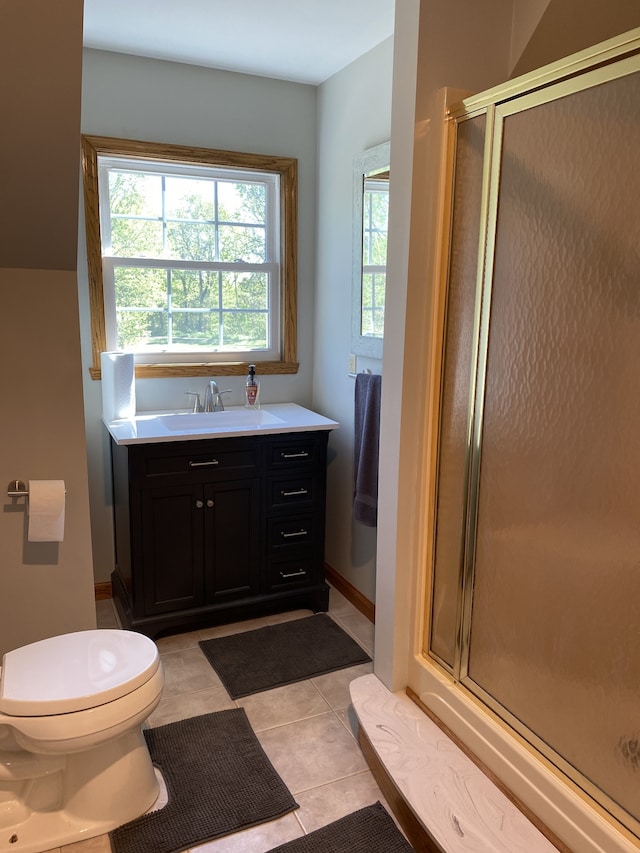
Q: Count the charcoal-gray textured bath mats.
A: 3